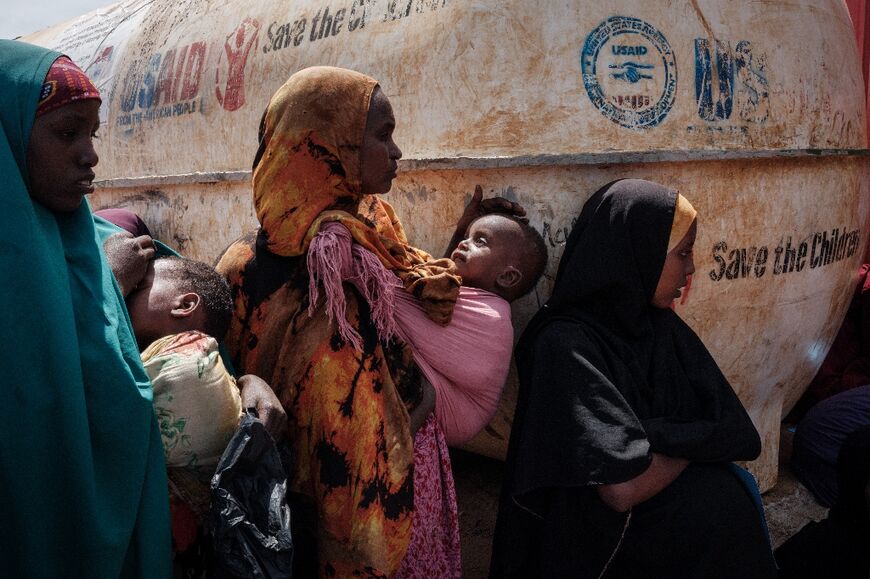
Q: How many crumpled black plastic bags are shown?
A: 1